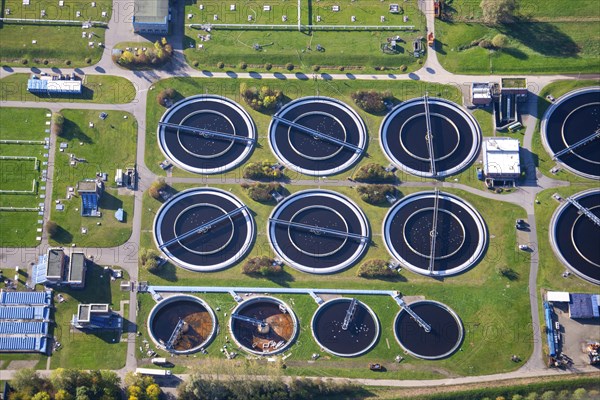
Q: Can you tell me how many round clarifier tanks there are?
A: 12